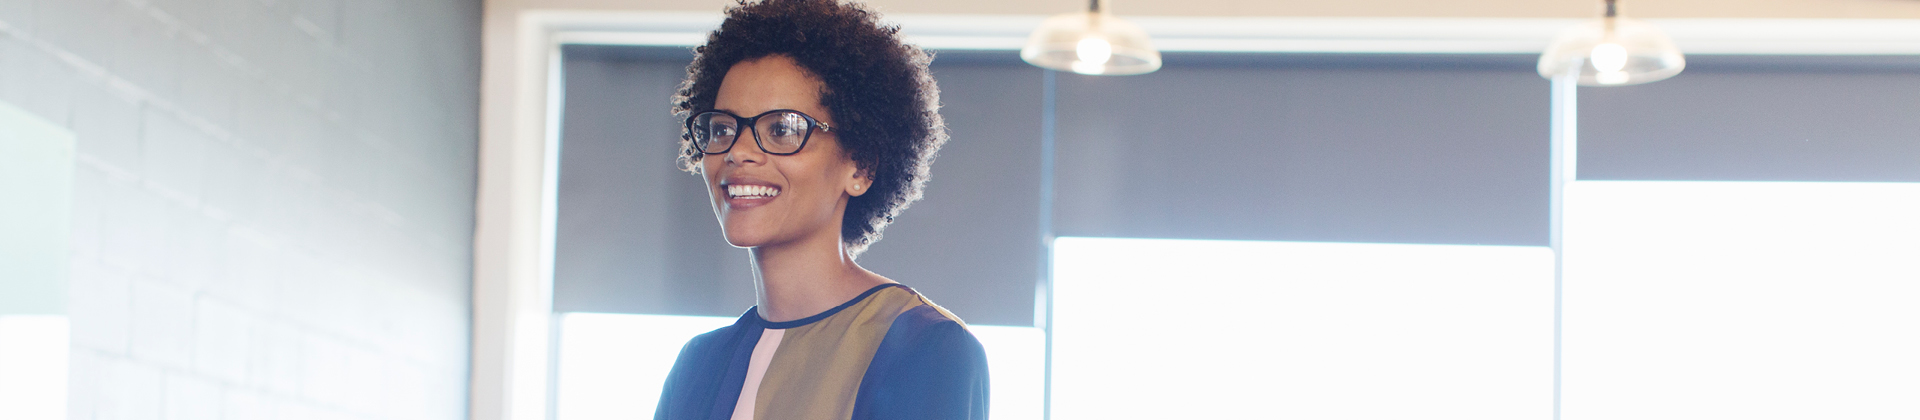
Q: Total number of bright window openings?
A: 3